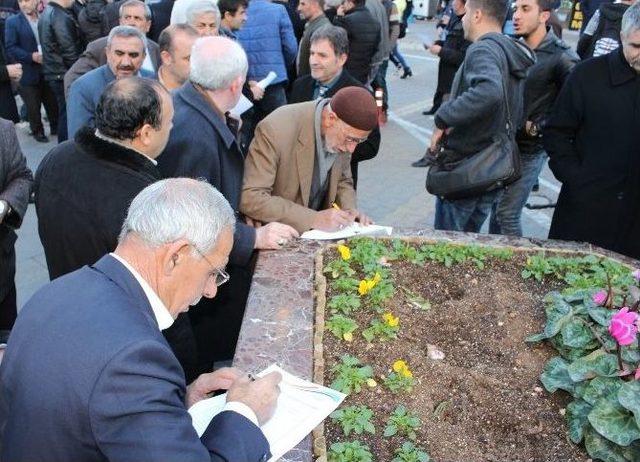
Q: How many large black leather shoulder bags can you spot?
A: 1